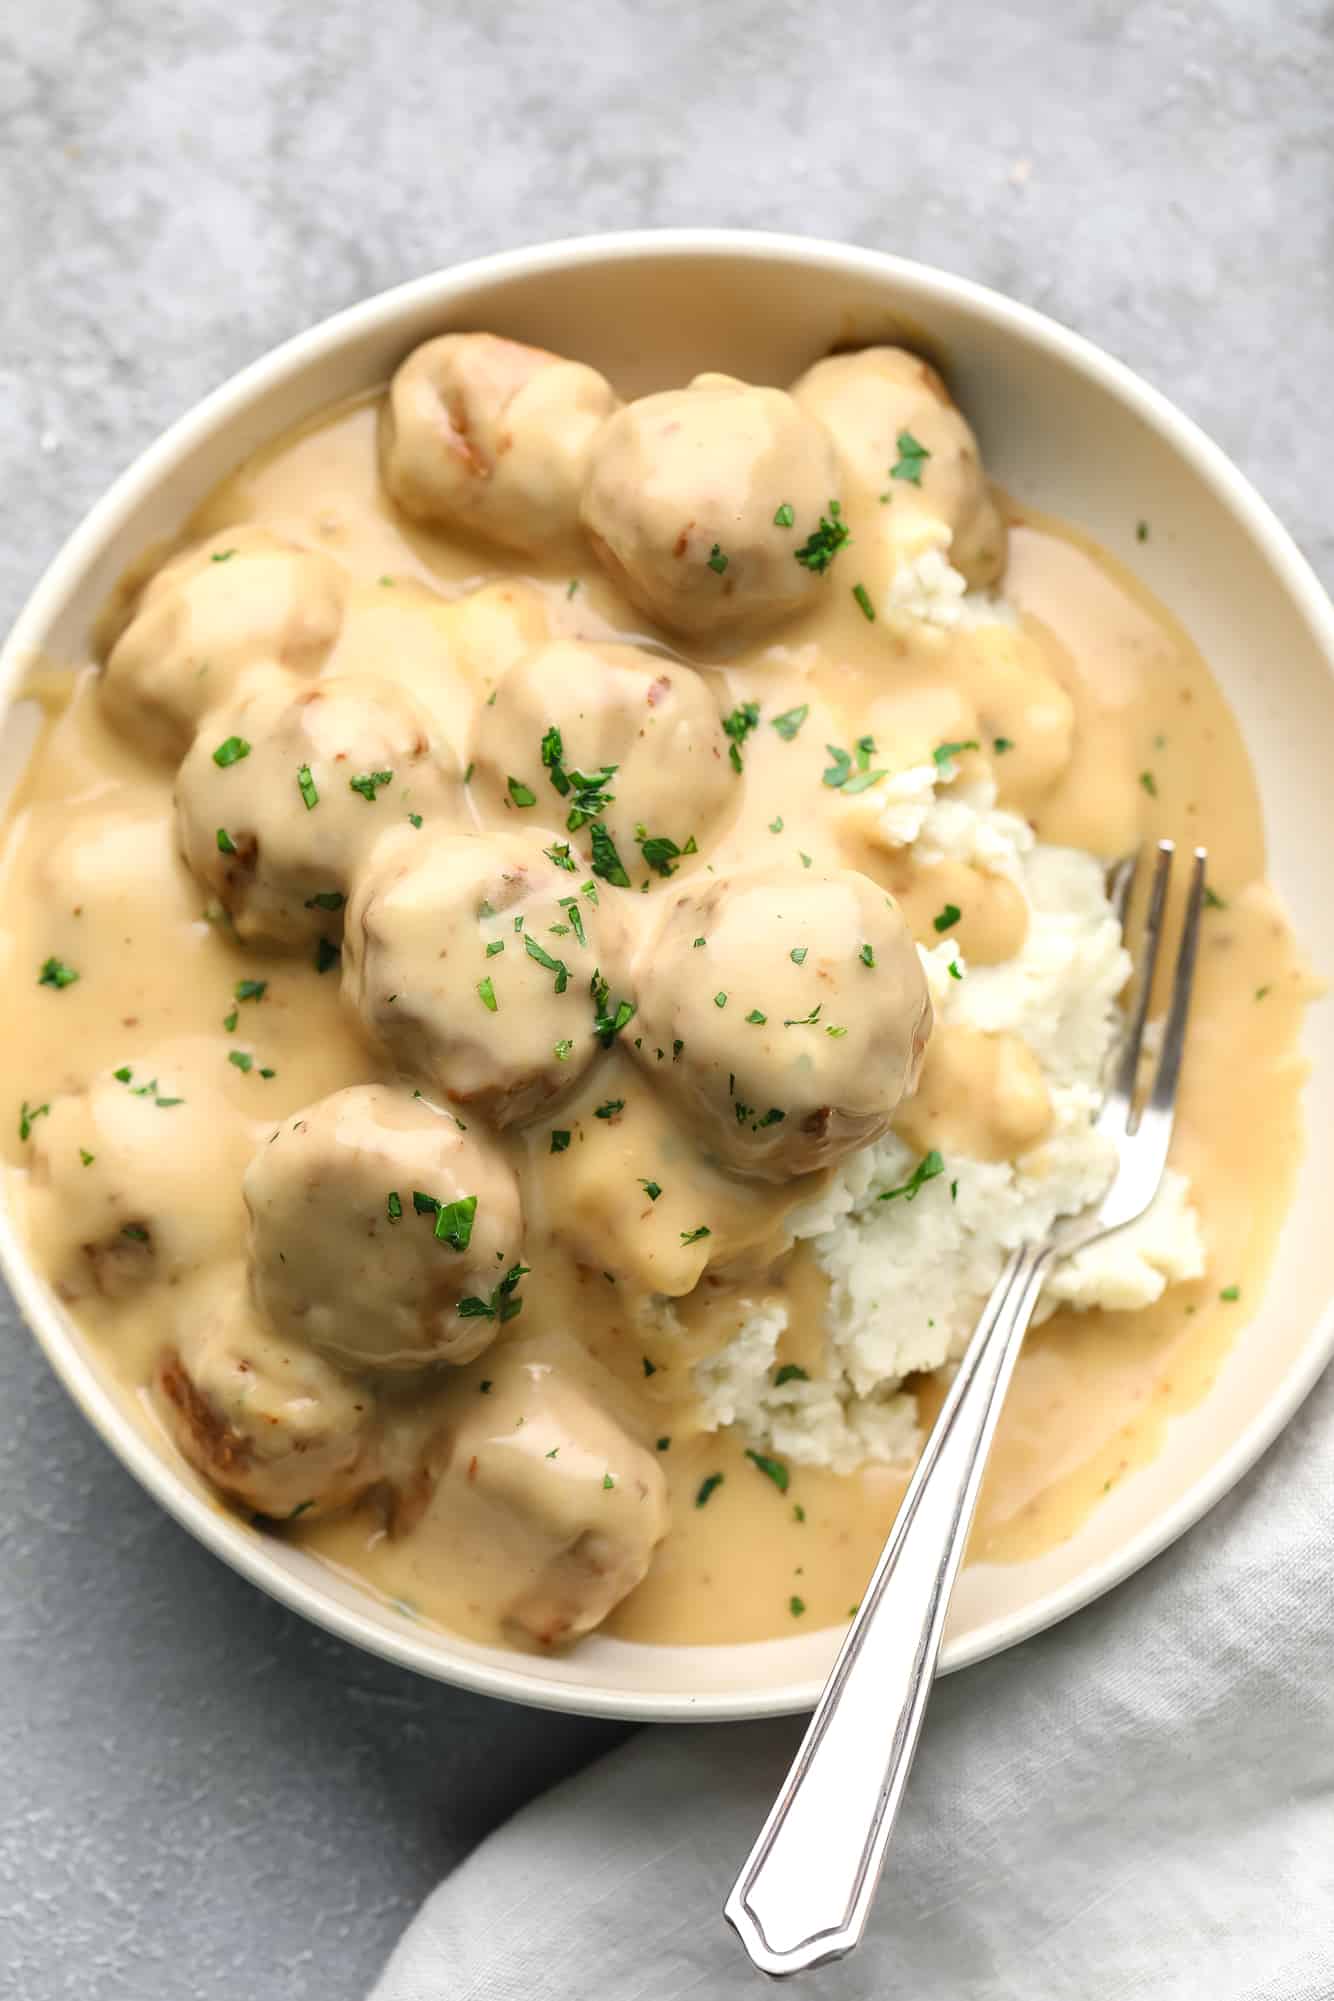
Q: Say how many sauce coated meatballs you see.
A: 12